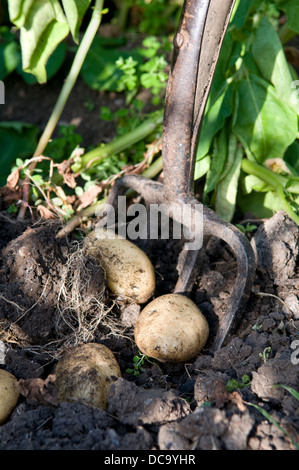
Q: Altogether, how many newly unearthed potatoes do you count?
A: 4